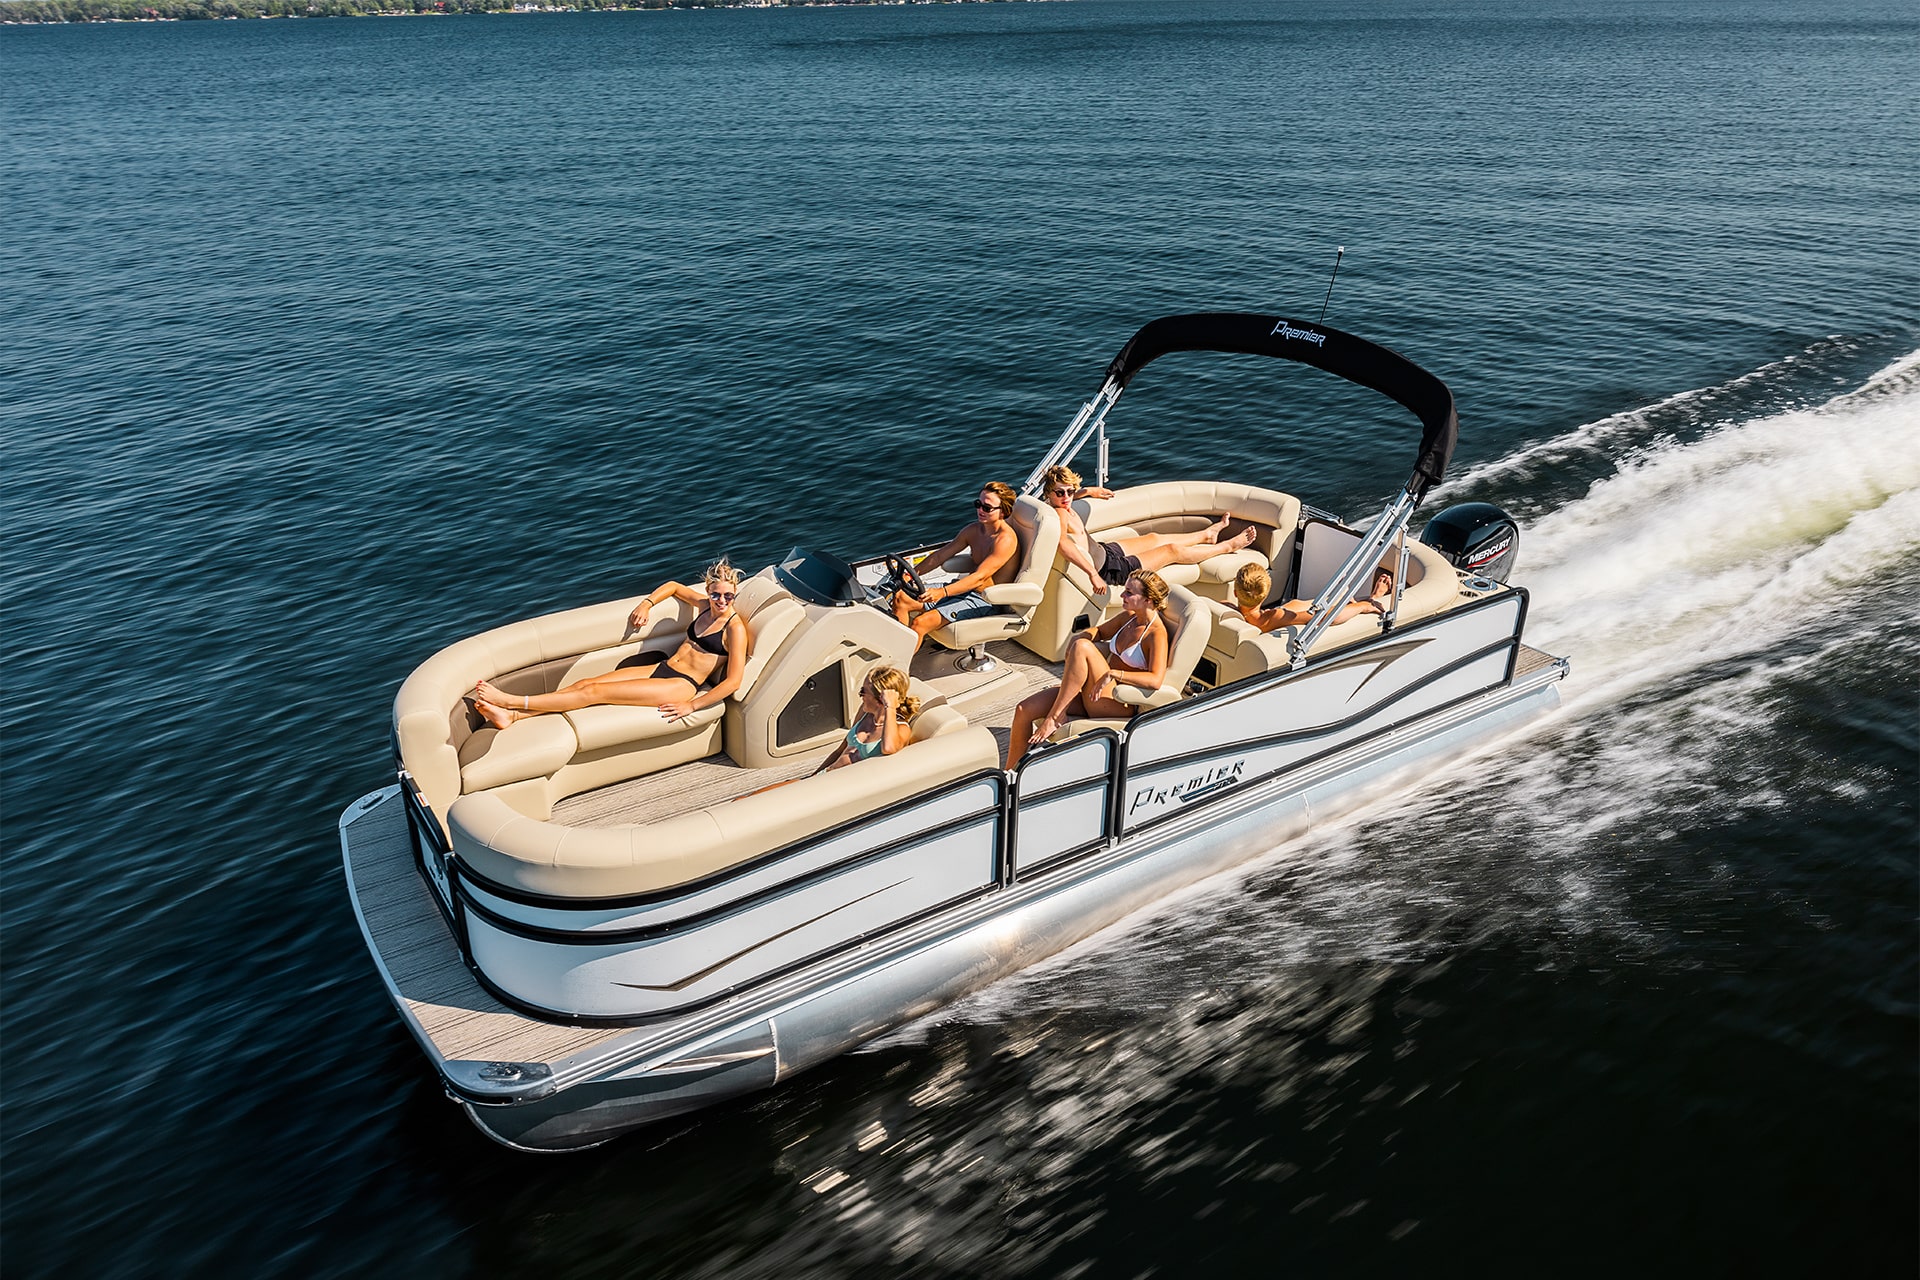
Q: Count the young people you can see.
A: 6